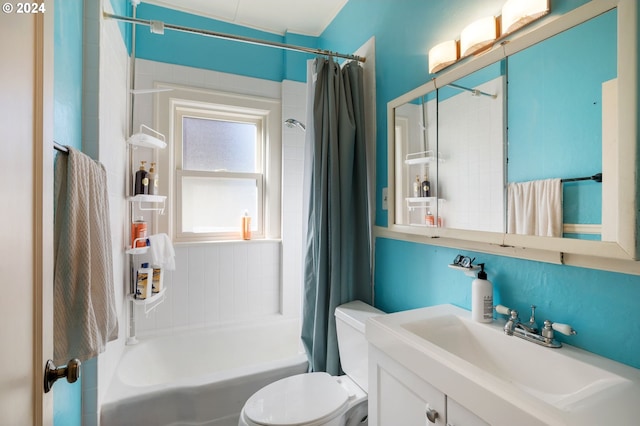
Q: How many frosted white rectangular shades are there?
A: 3